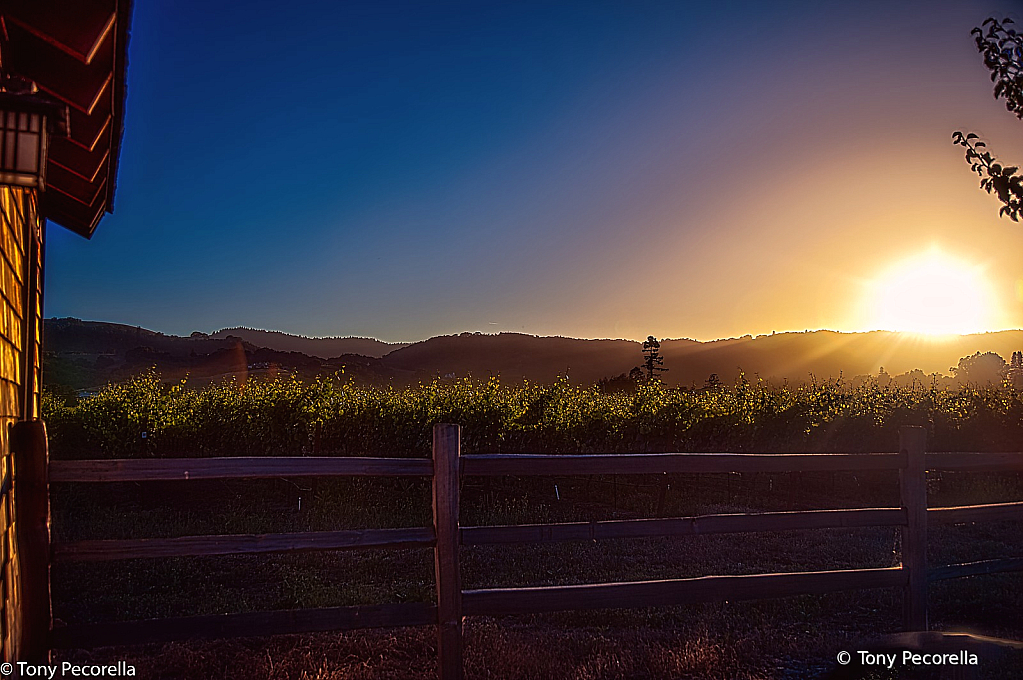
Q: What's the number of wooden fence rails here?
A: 9